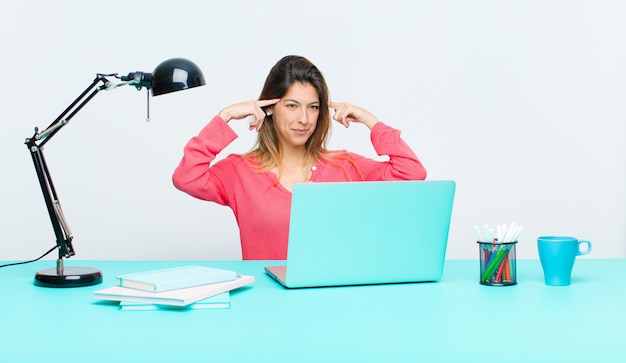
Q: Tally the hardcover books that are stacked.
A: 3